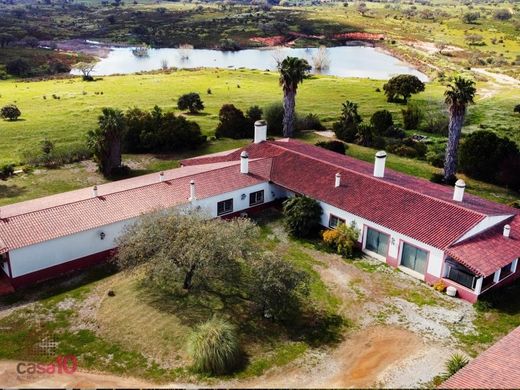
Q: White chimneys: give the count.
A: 9